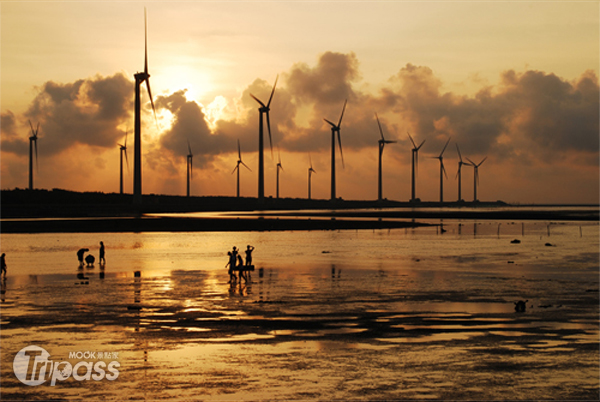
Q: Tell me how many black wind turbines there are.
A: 14